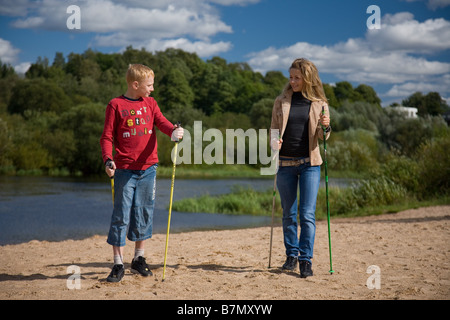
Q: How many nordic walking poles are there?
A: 4